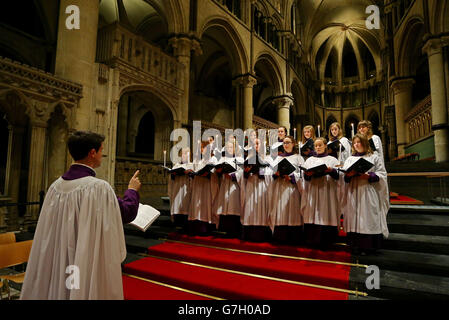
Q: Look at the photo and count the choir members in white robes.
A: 14